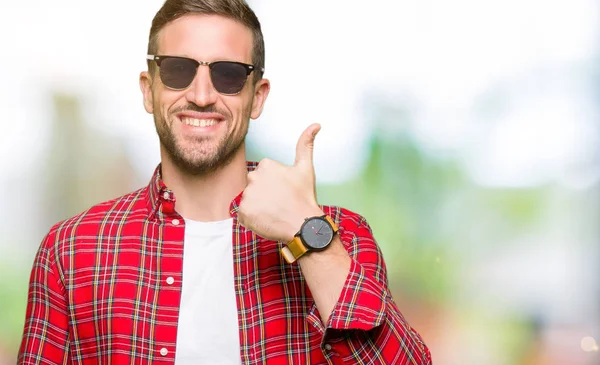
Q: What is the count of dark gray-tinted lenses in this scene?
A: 2